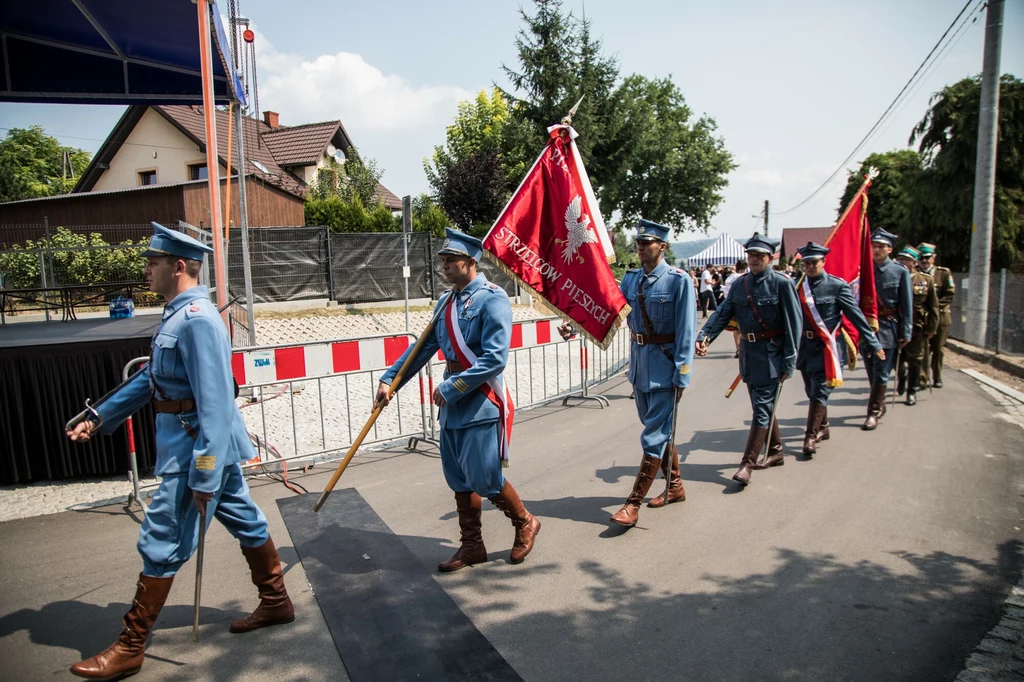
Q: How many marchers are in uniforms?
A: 8